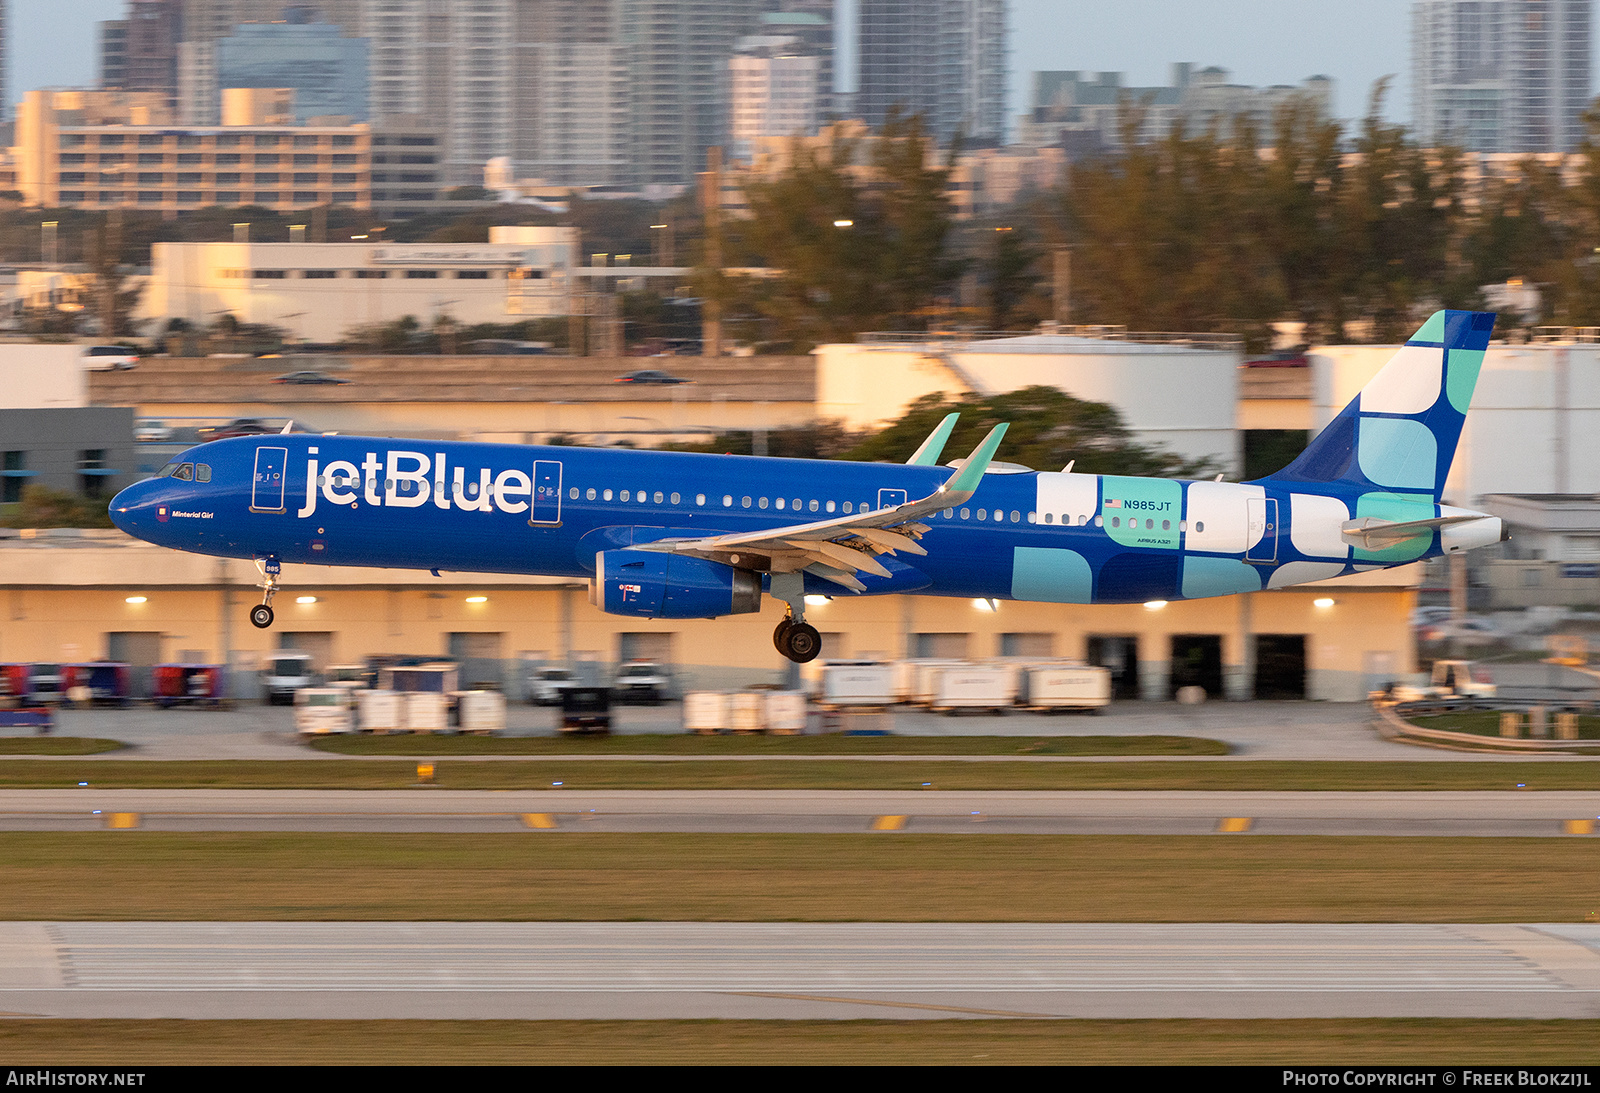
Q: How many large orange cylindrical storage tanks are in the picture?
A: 0